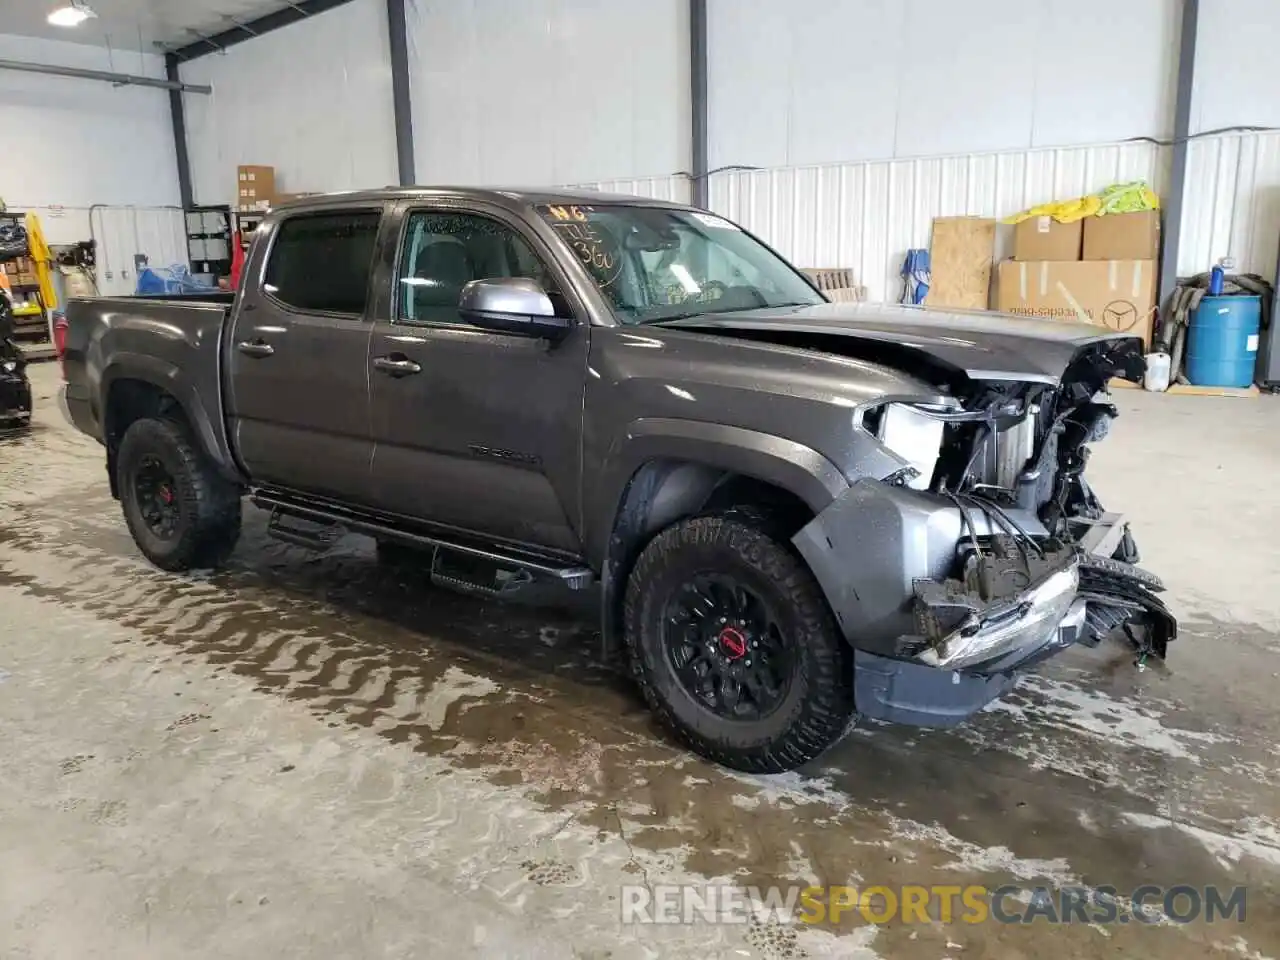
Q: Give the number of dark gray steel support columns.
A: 4